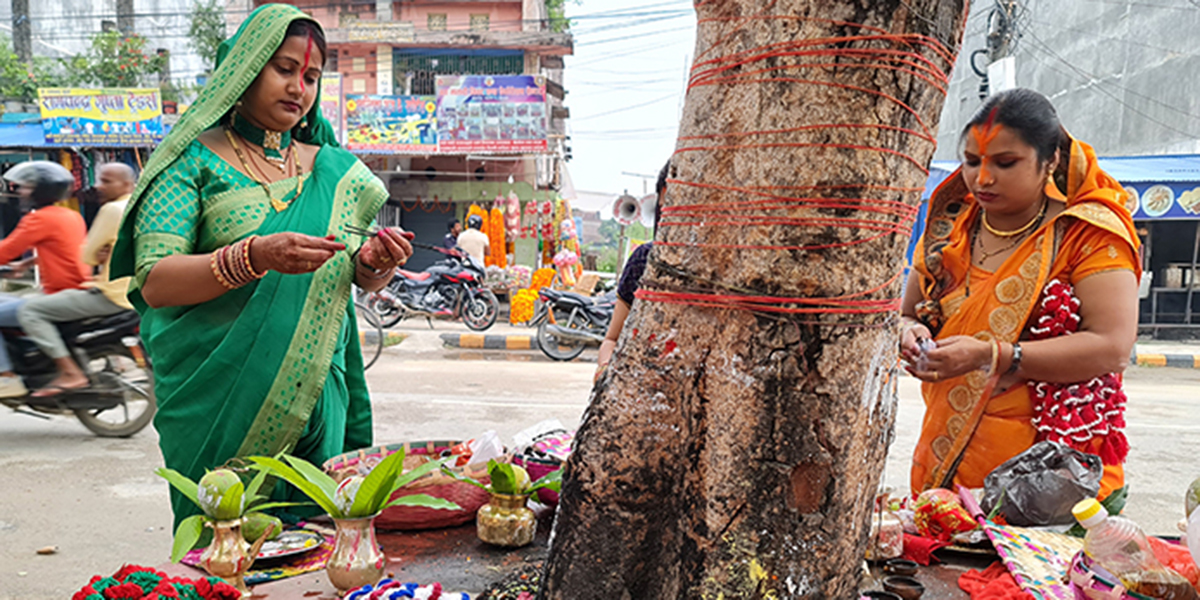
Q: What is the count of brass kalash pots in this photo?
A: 3